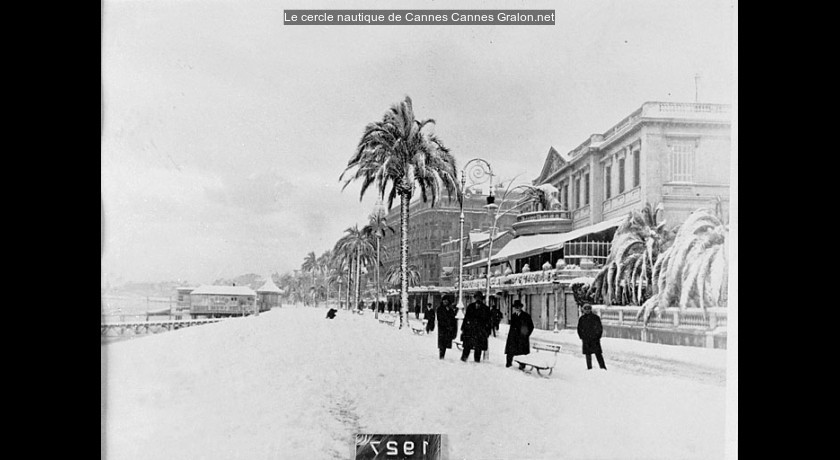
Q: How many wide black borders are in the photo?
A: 2